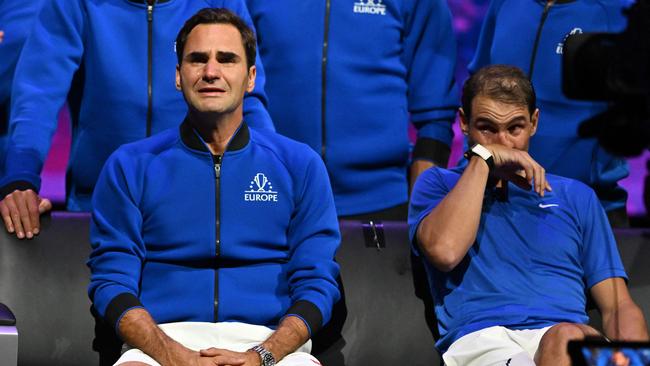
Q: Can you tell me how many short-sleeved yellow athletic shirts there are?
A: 0